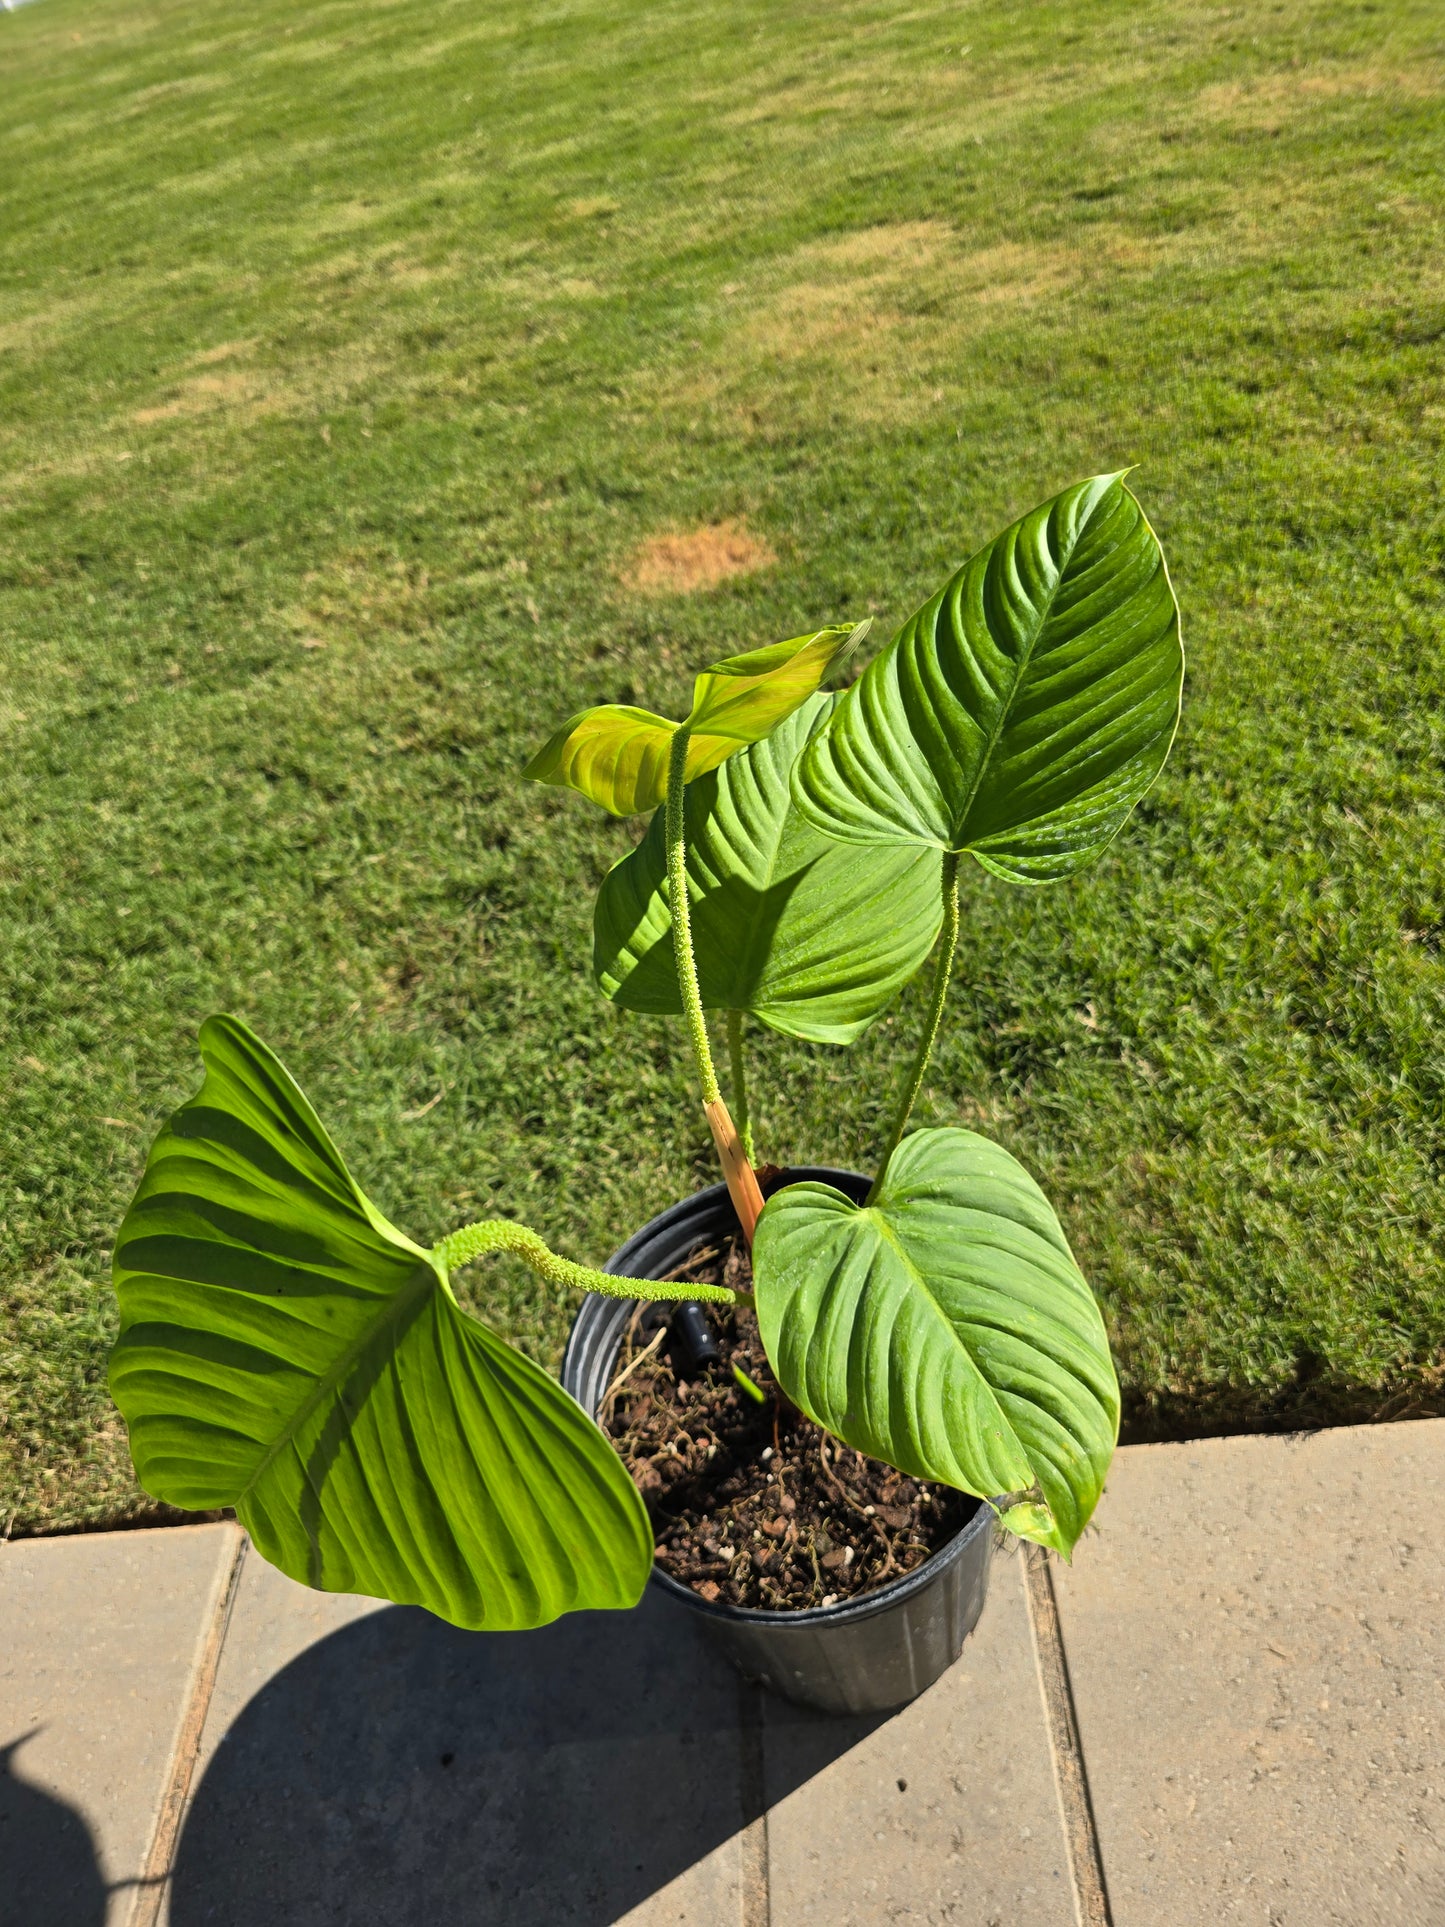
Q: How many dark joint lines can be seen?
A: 3